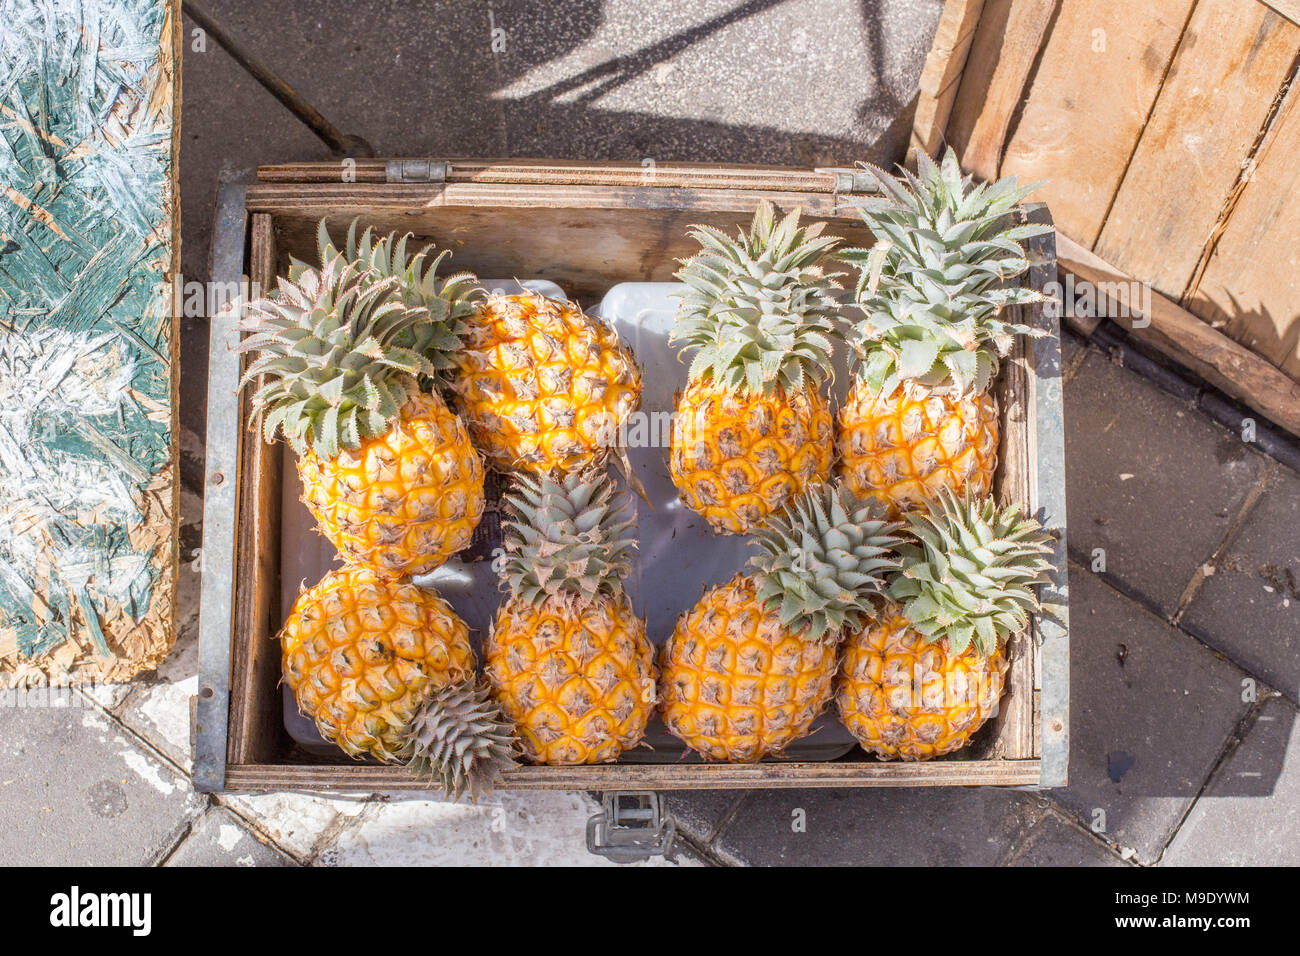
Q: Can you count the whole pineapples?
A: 8